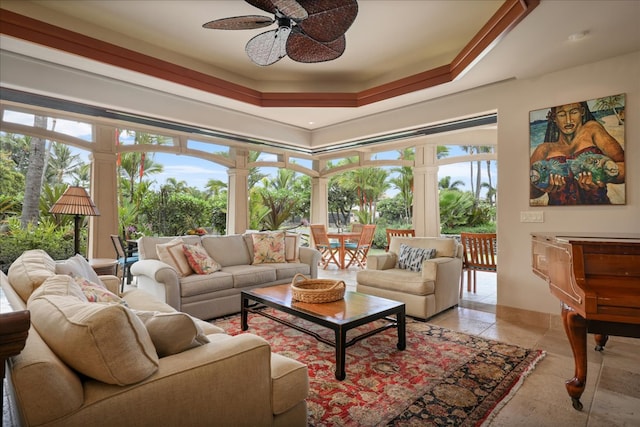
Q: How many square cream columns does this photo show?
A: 4